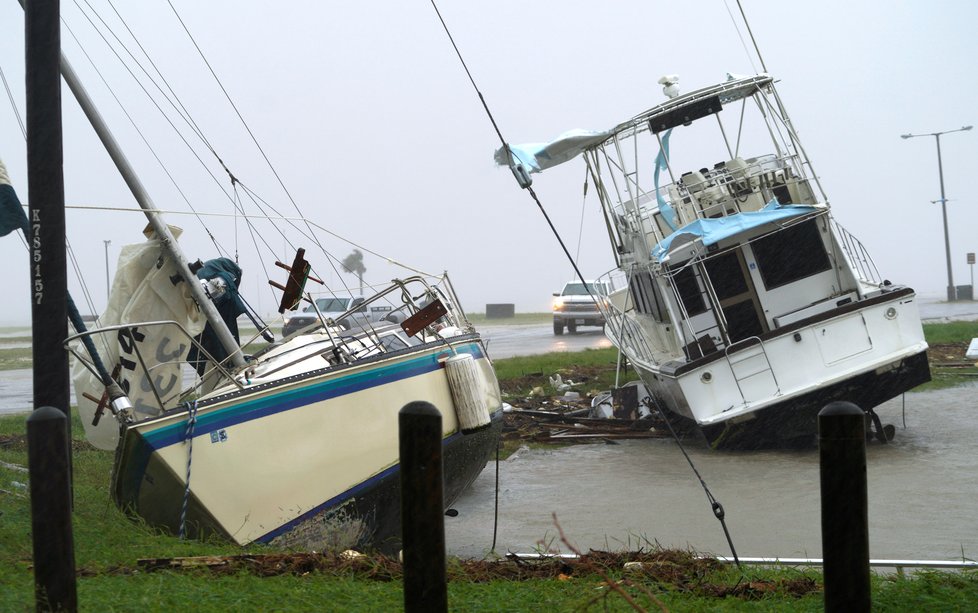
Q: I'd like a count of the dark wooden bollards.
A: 3